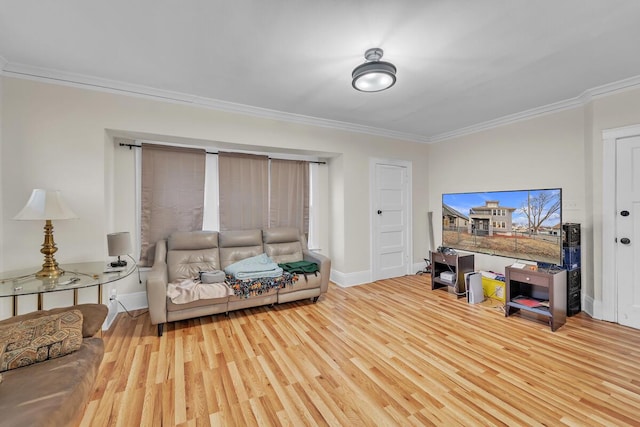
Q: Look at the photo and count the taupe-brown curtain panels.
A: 3